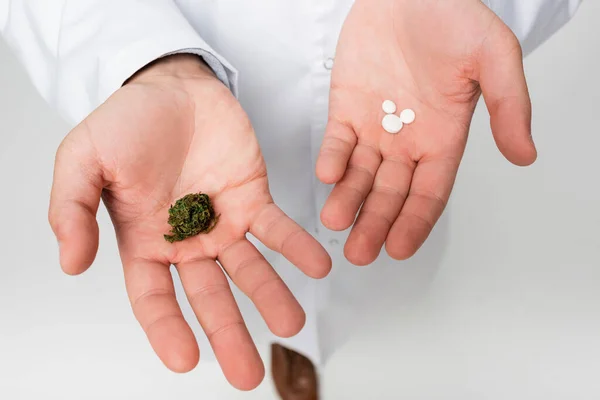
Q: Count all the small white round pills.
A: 3